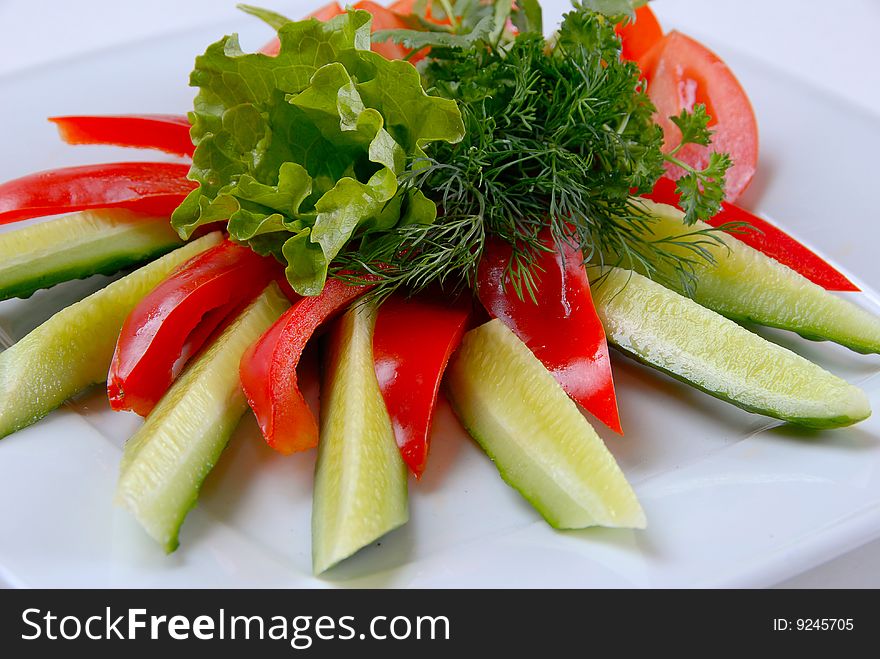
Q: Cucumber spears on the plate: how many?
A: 7